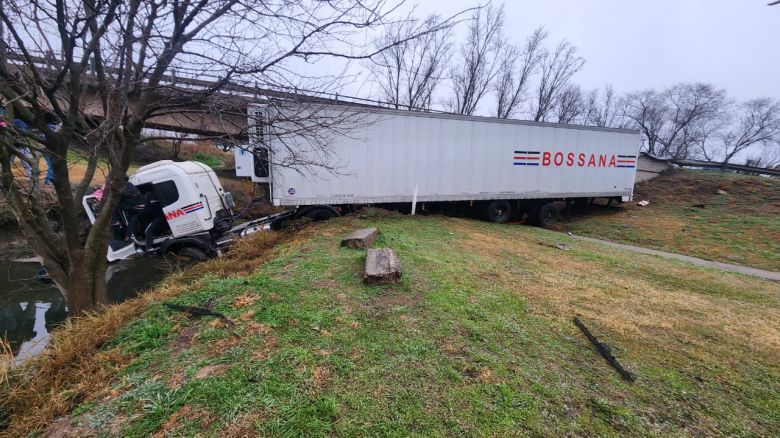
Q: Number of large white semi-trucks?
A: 1